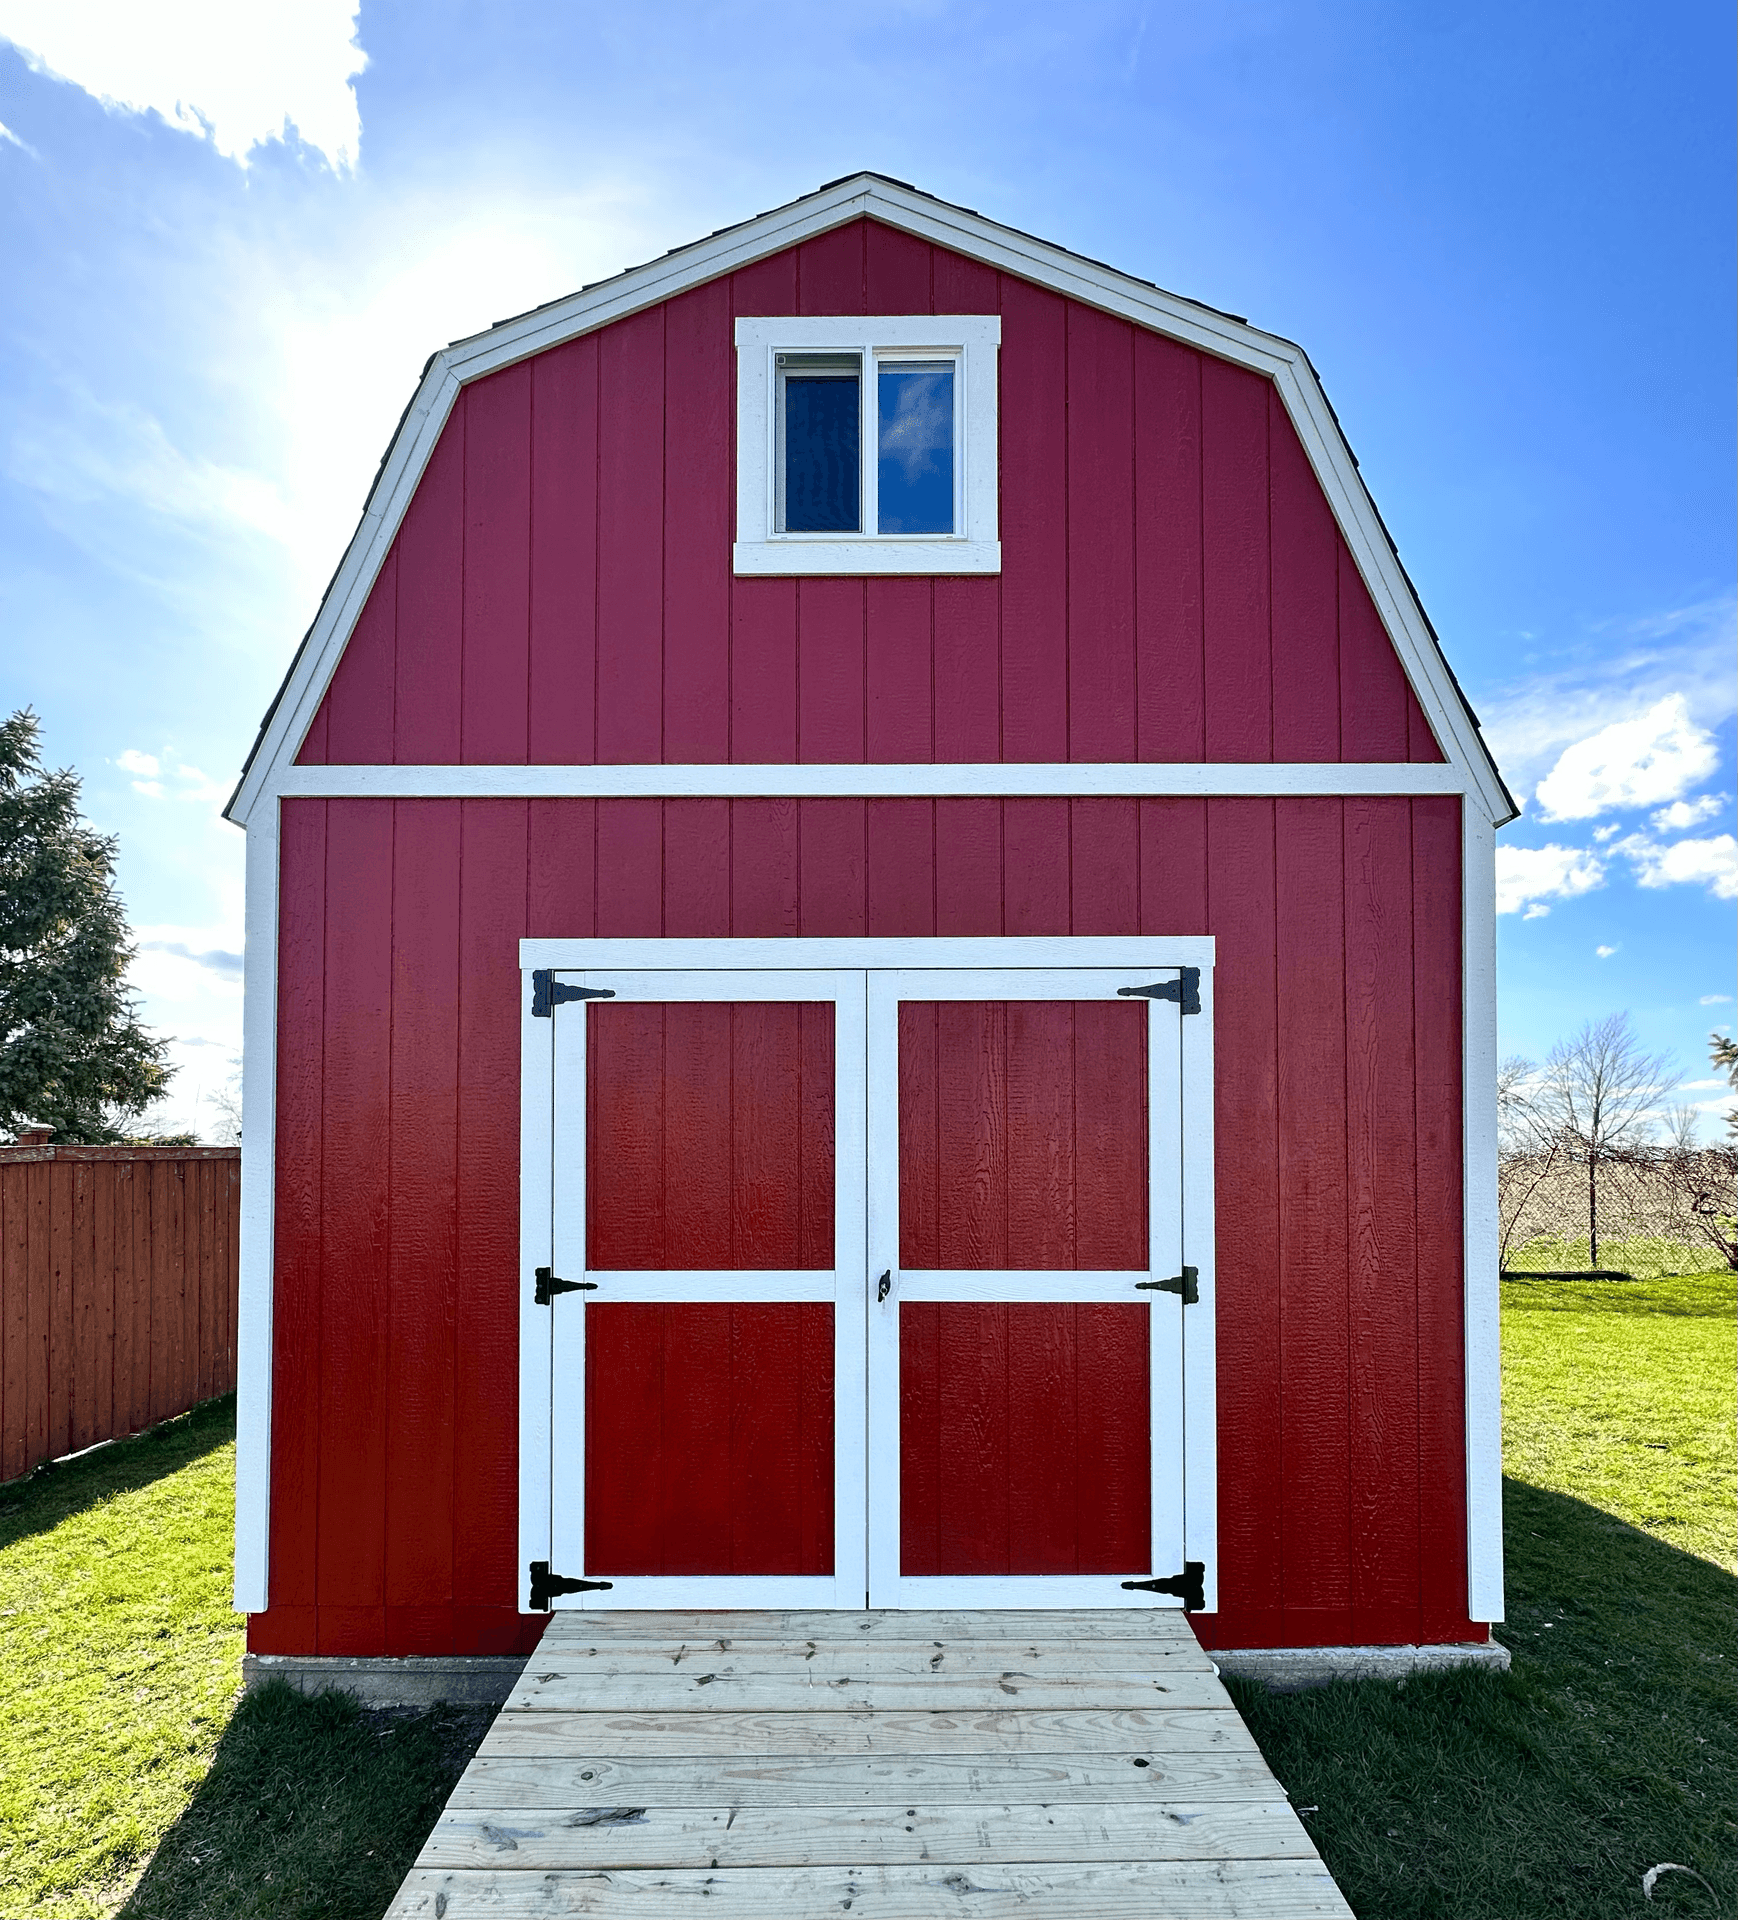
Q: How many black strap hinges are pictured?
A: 6